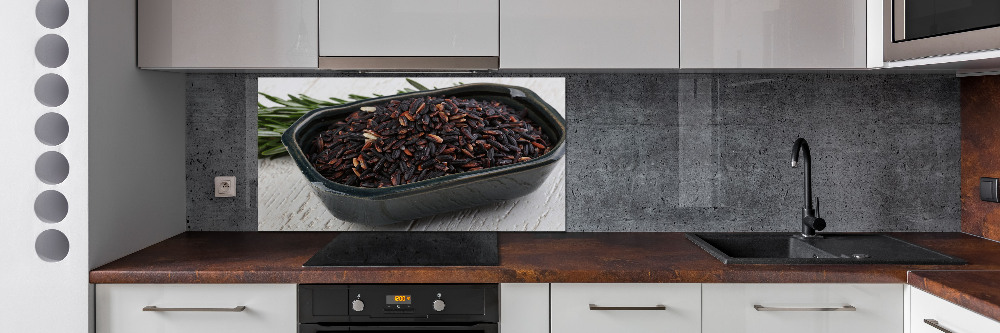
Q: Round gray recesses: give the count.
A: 7